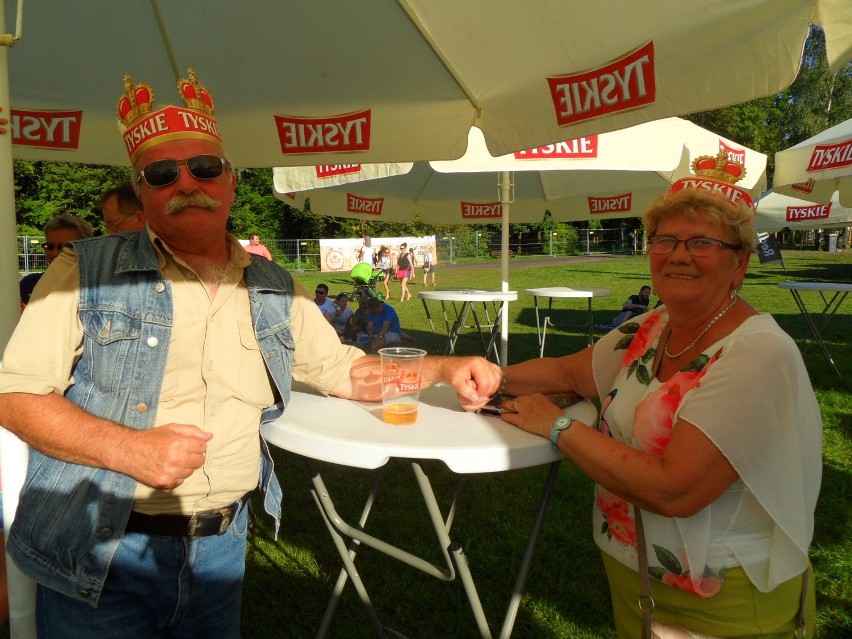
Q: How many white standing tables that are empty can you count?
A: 3